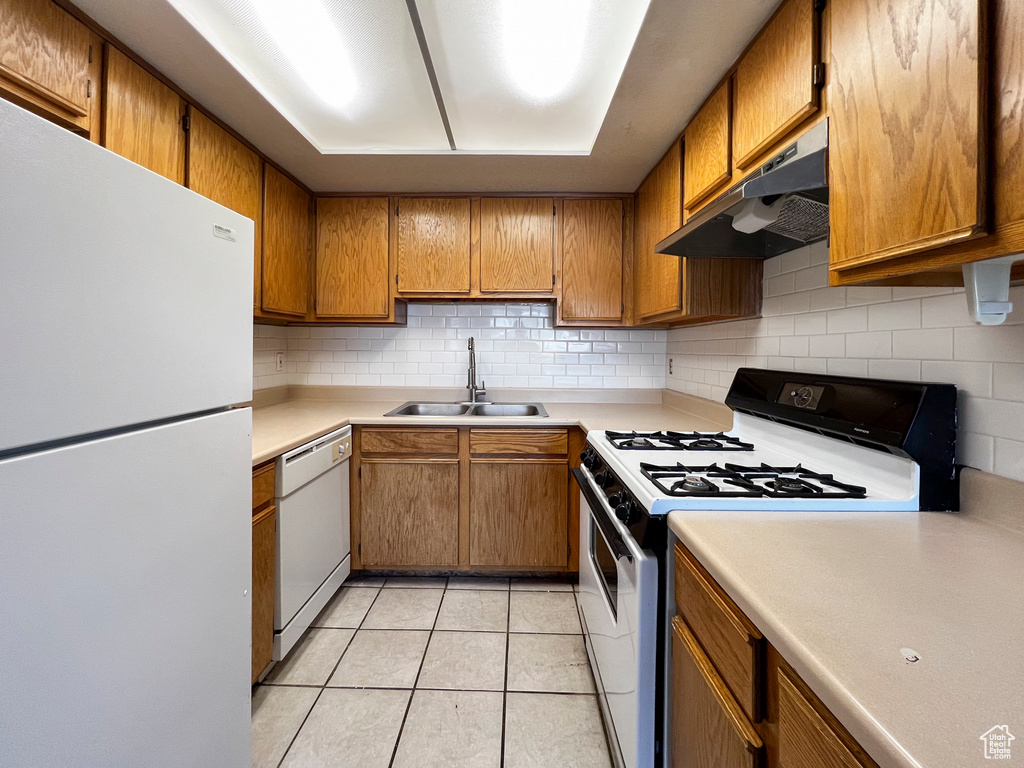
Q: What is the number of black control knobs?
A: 5